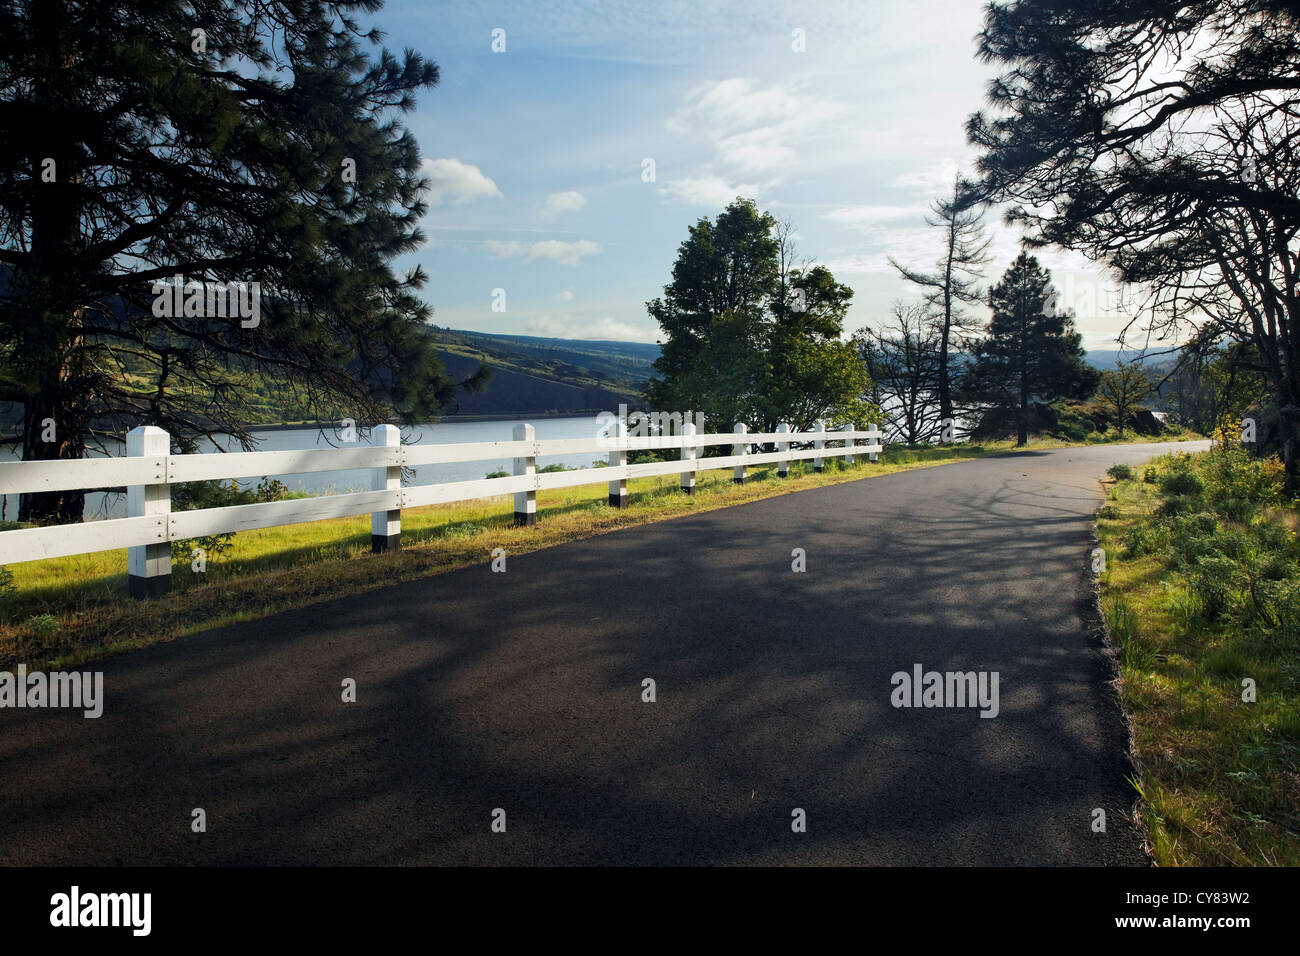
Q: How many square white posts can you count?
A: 10